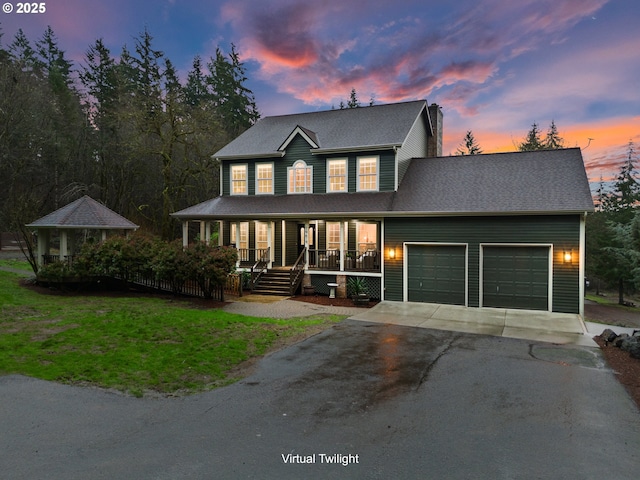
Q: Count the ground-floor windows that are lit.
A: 4